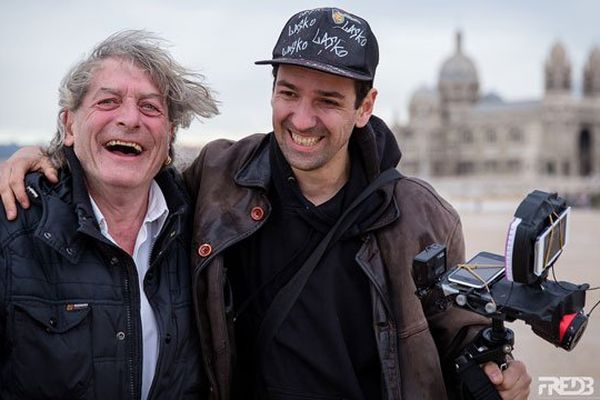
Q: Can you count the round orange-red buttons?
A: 2